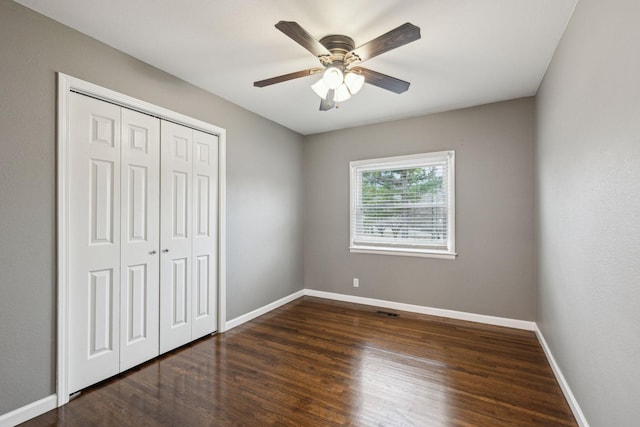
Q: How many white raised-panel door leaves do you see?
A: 4